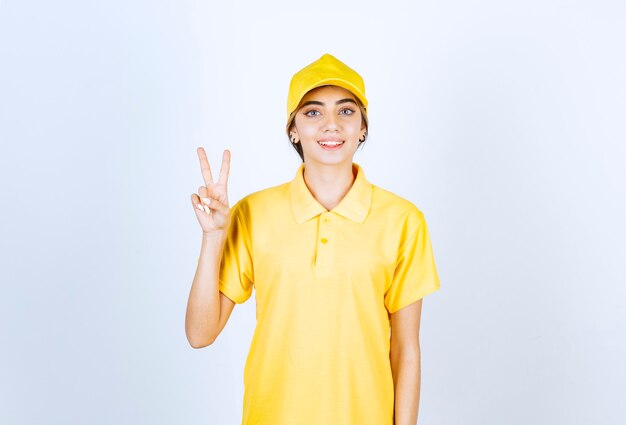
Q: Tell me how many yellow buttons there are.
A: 2